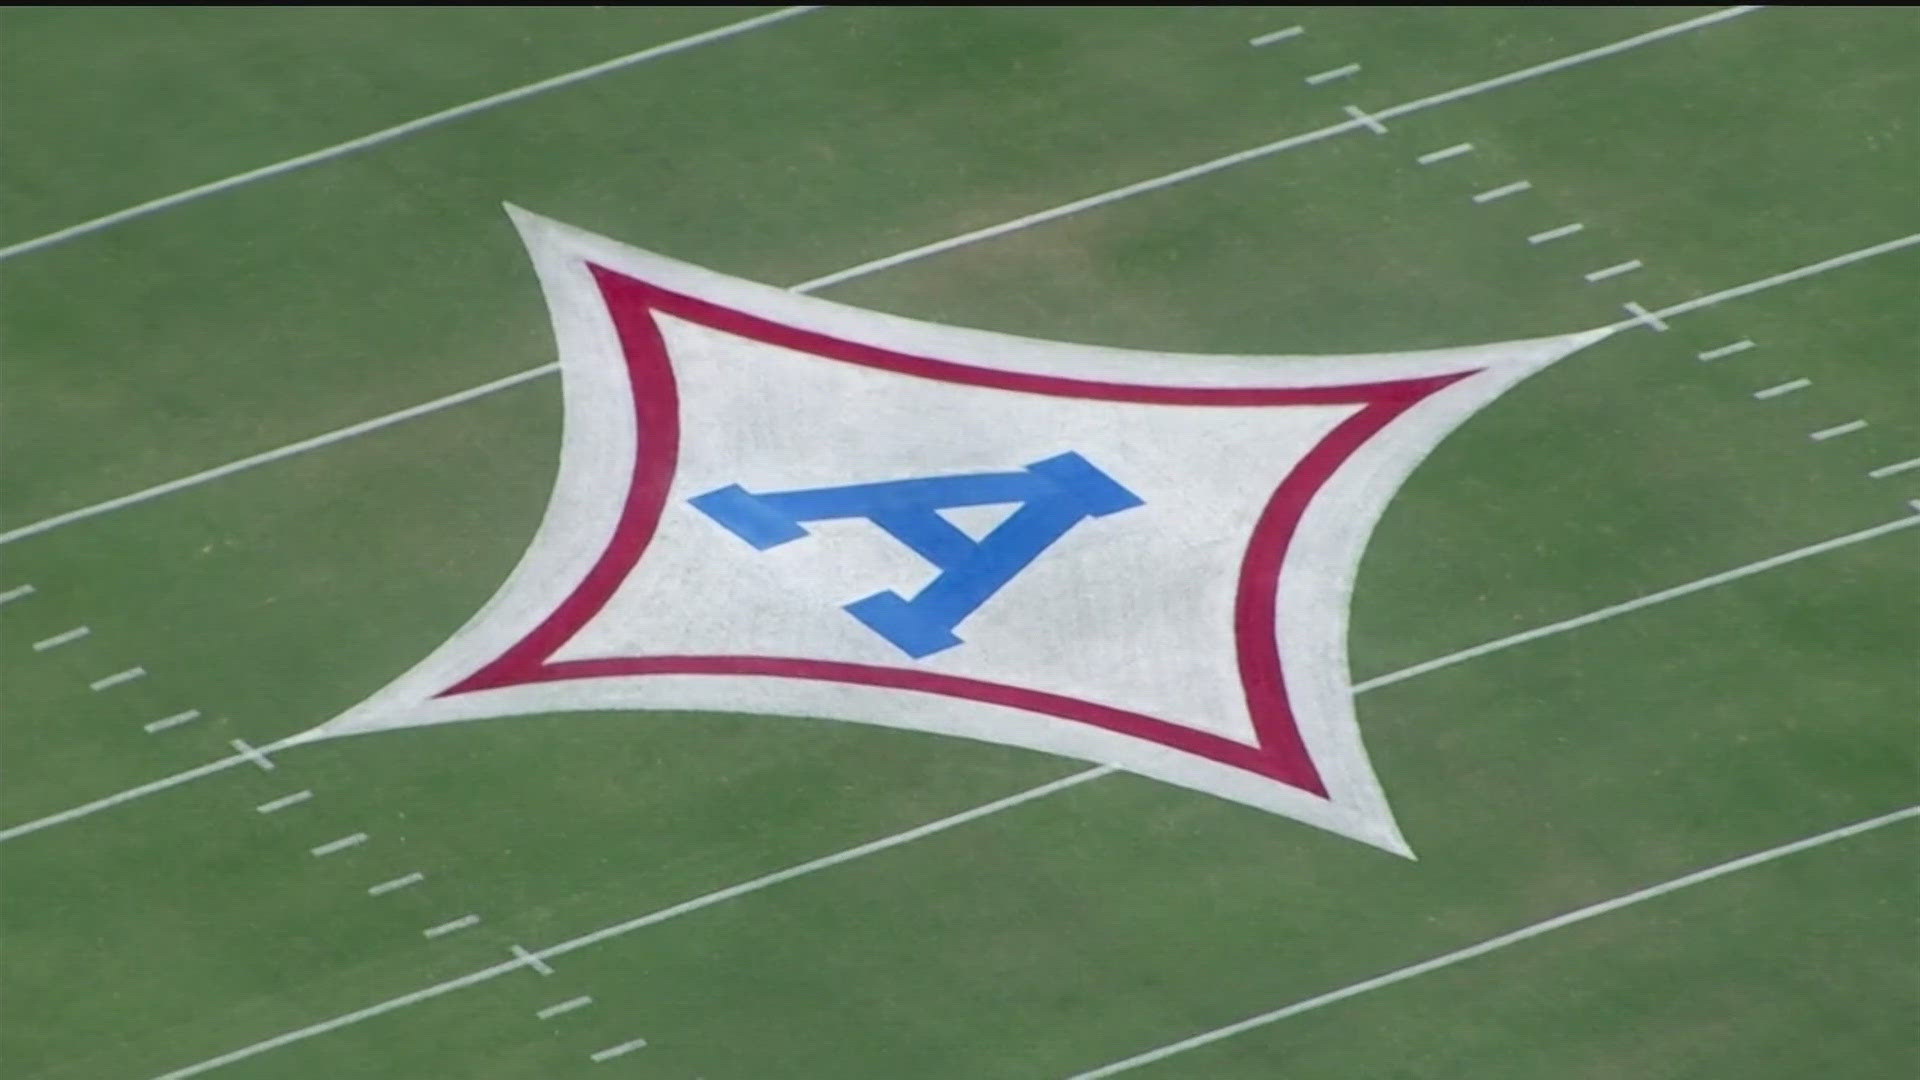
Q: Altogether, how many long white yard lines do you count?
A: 5